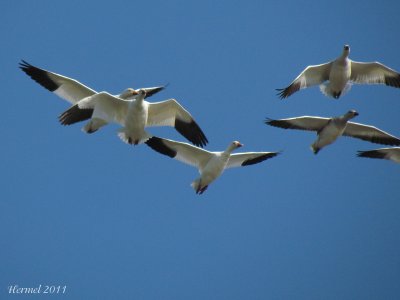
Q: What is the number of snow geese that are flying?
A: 6